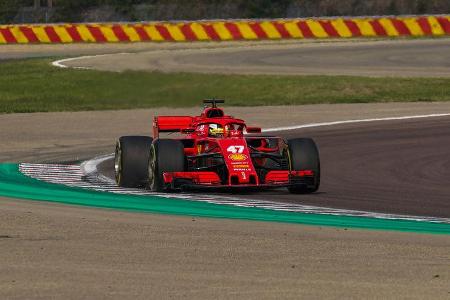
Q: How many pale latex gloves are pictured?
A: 0